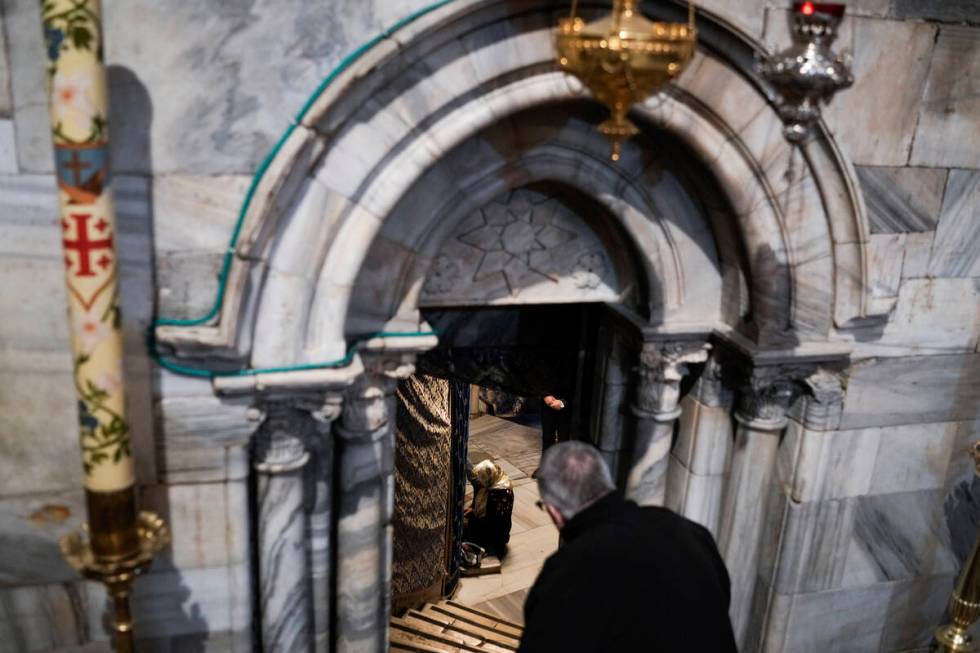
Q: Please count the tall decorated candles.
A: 1